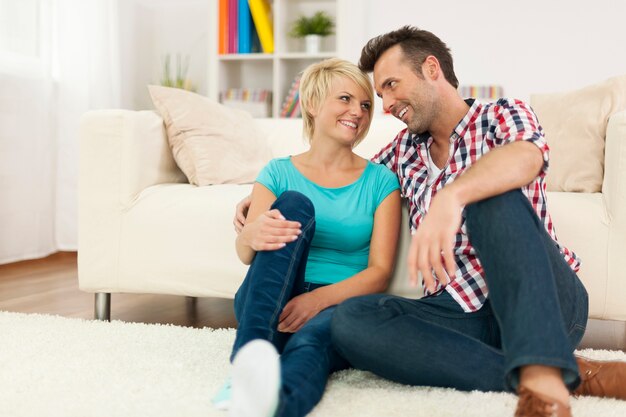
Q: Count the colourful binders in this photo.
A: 4